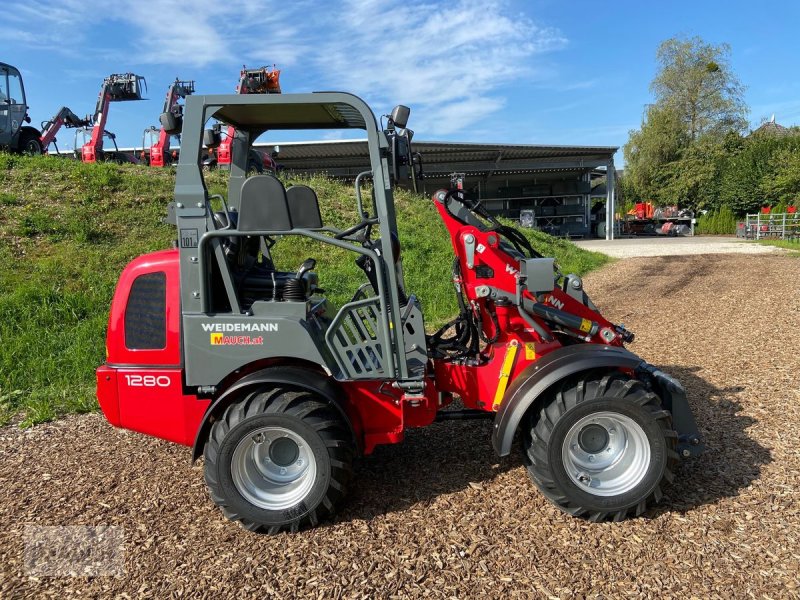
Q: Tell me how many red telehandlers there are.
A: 4